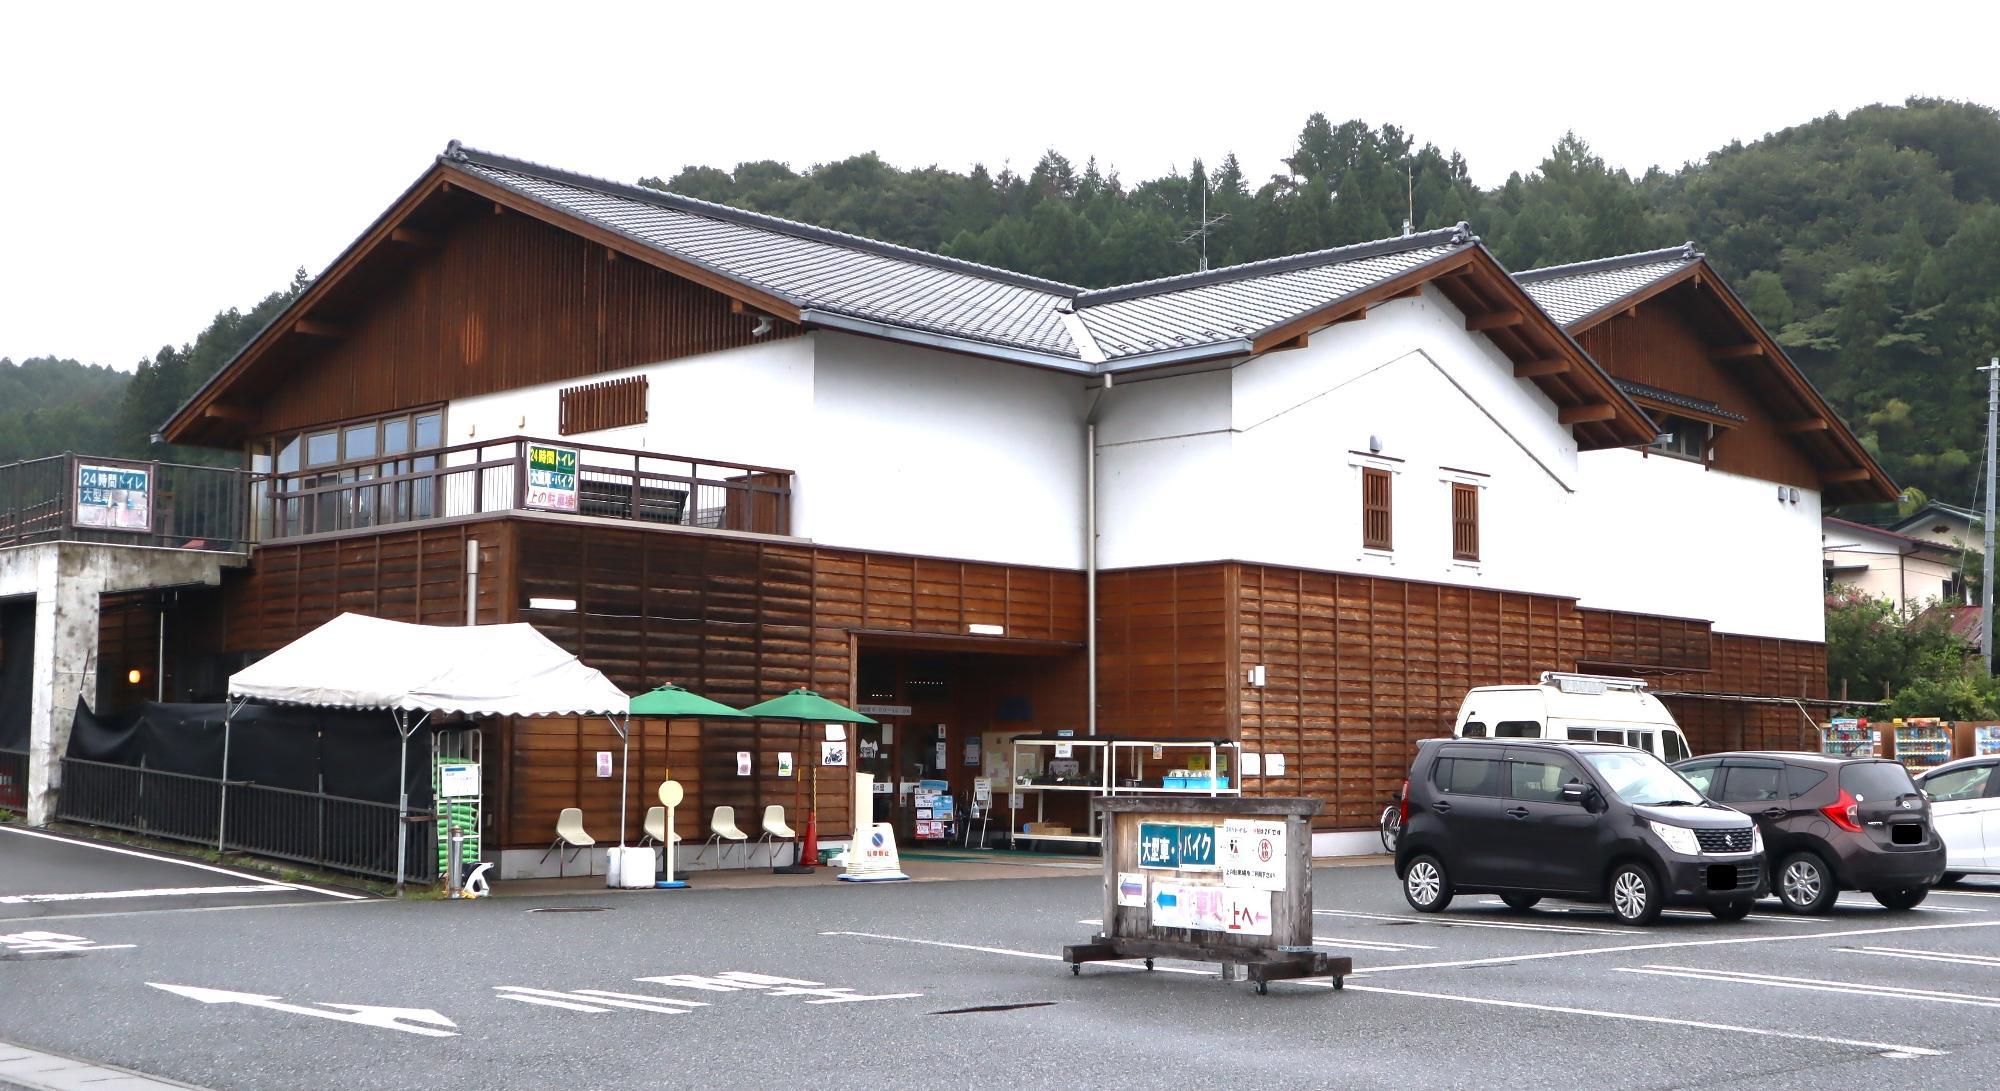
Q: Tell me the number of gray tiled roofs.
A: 3